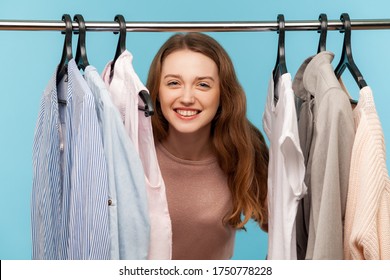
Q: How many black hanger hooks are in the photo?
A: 6